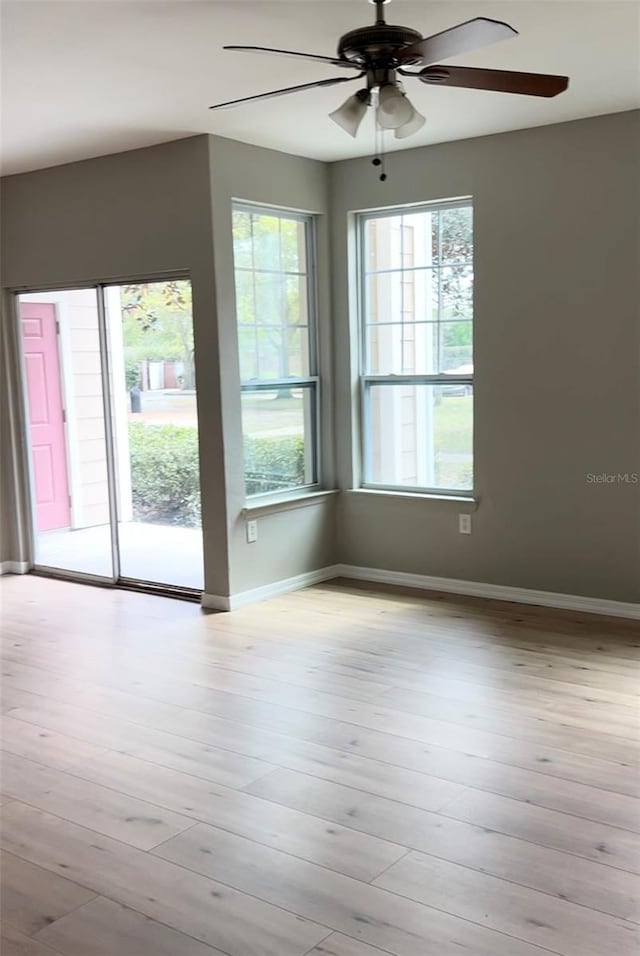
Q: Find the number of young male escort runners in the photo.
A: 0